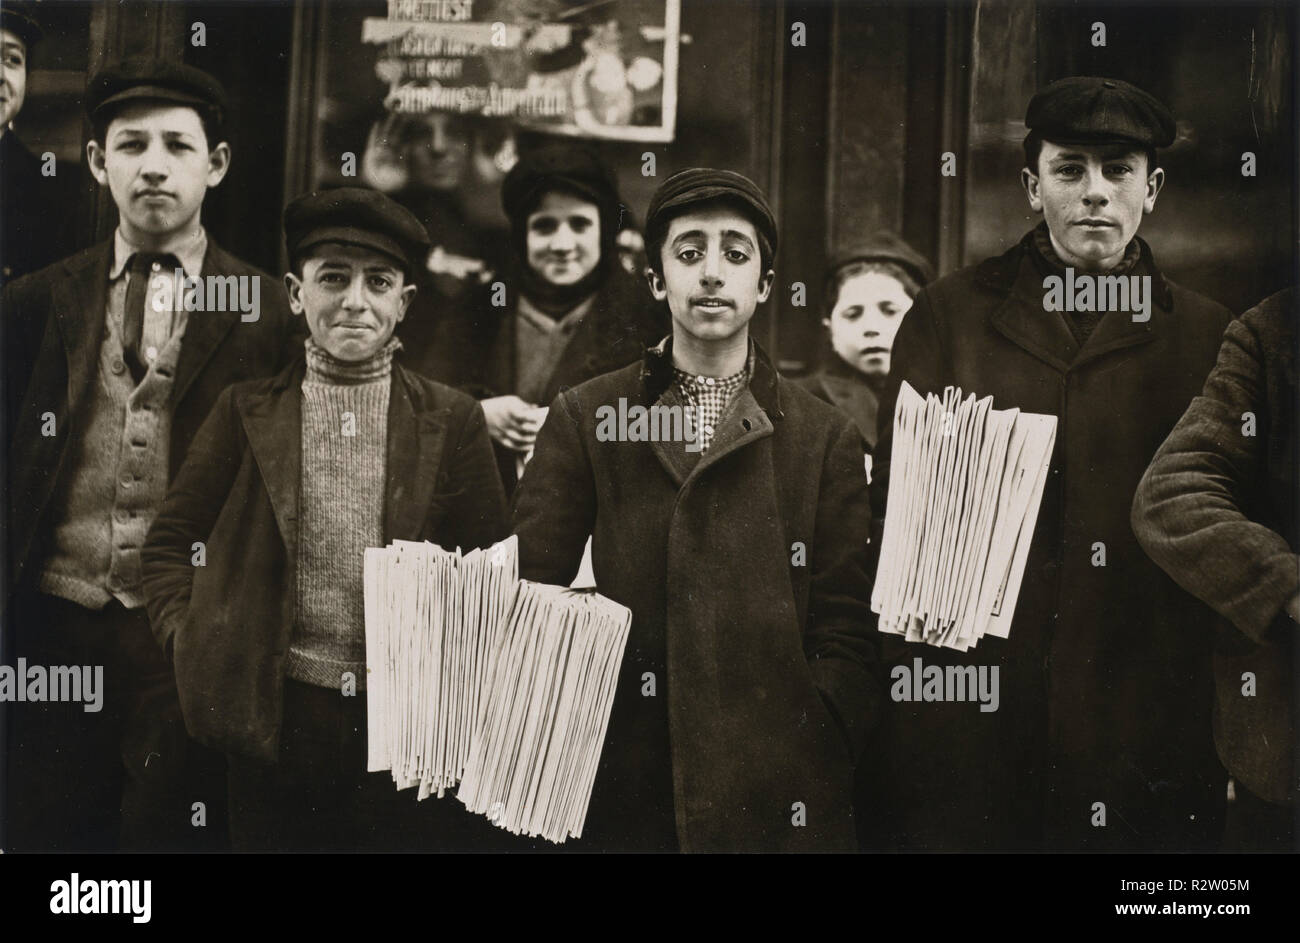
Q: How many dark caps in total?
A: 7